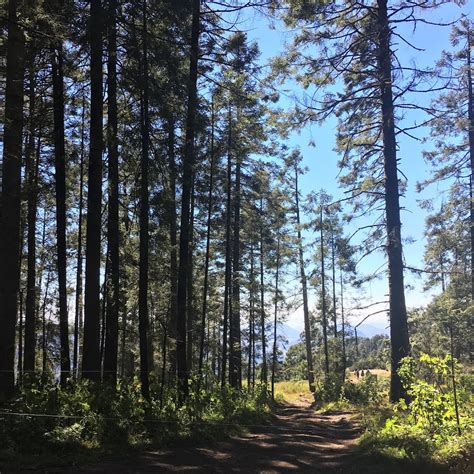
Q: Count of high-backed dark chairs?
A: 0